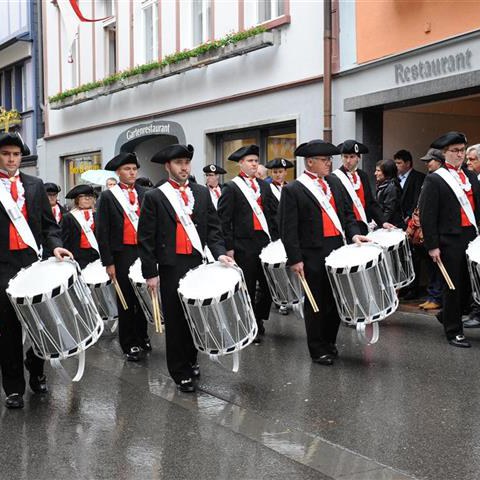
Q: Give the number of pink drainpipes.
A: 1